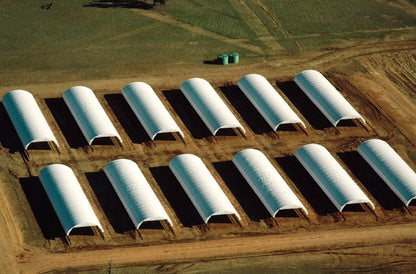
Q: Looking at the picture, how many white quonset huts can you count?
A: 12